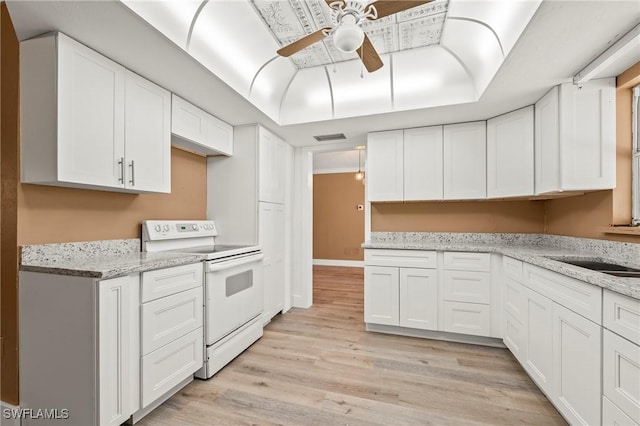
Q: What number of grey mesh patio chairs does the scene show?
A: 0